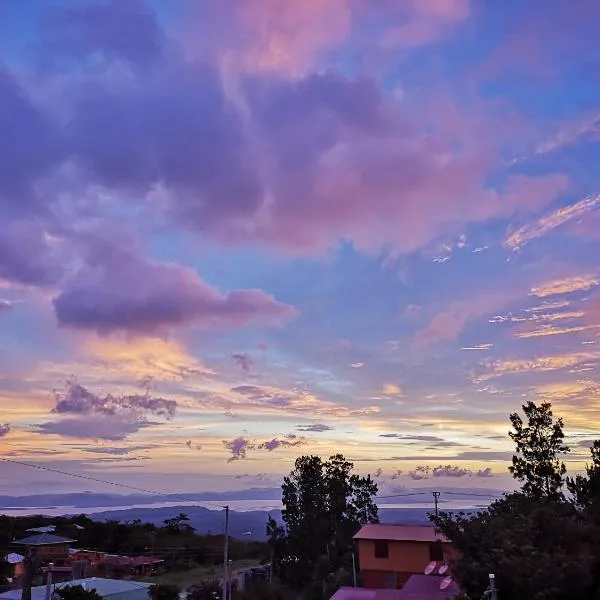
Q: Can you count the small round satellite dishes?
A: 3